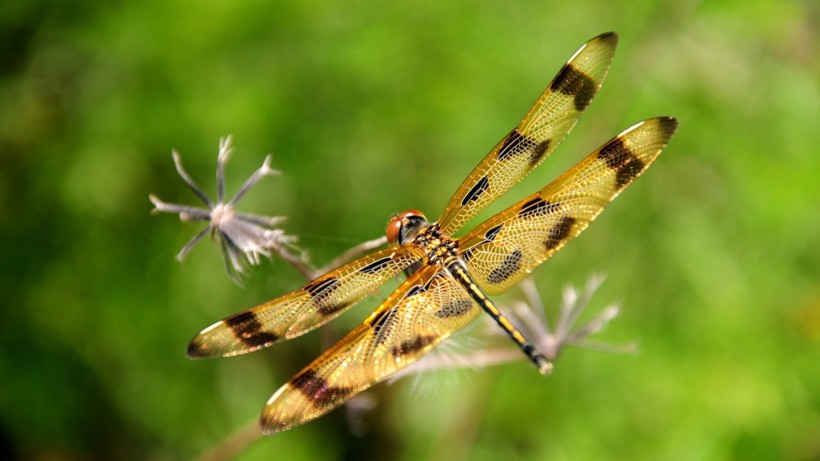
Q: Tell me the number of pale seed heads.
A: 2